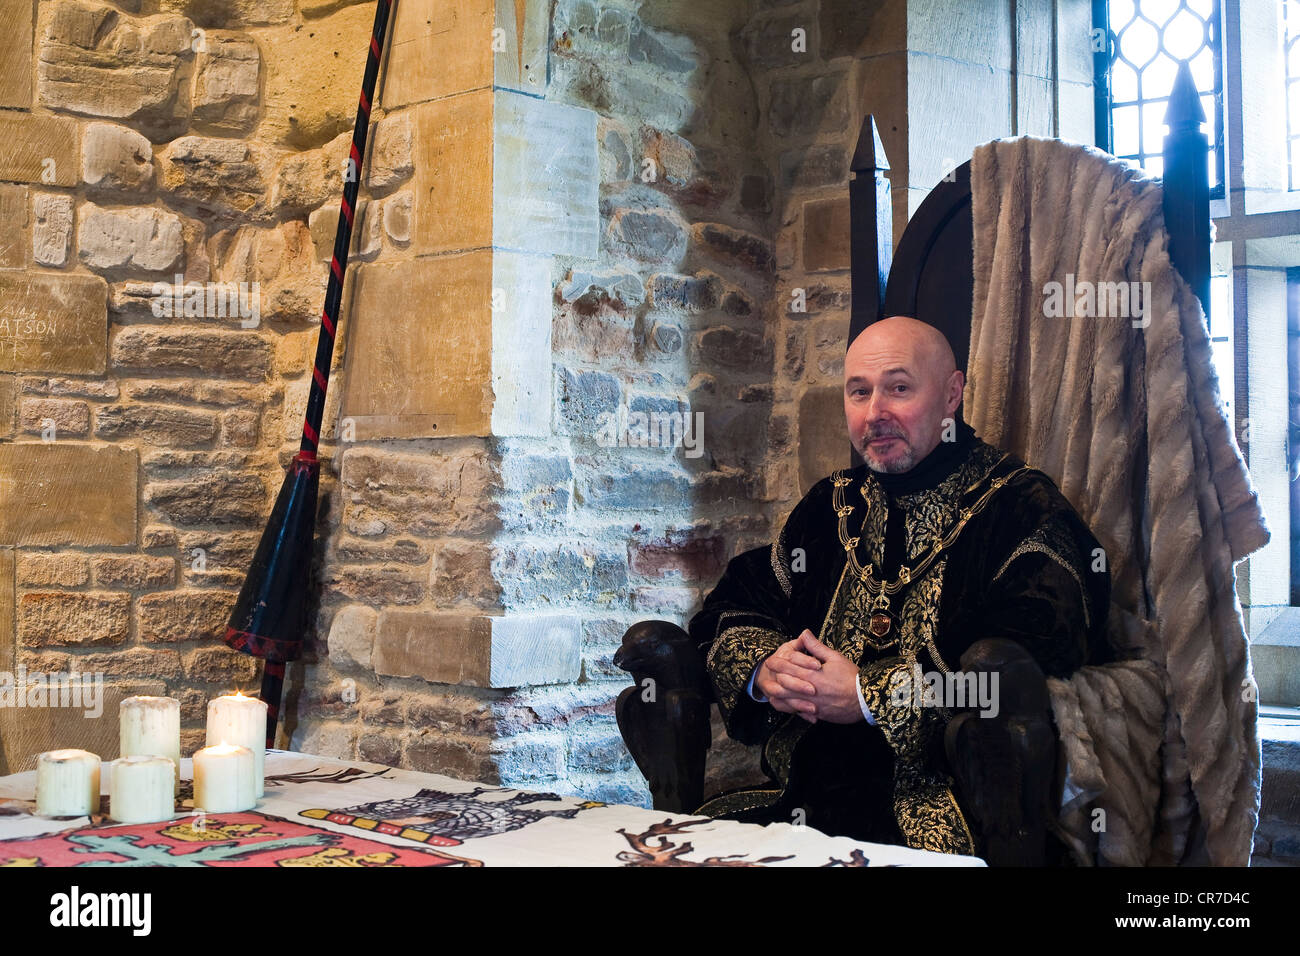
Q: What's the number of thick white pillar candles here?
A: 5